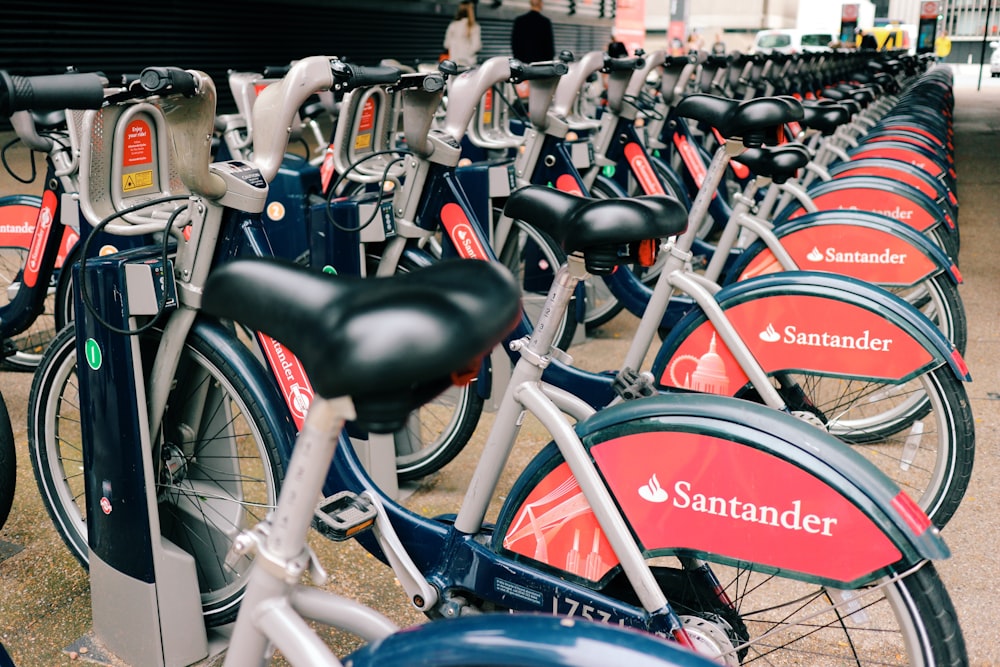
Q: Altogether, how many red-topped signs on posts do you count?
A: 2